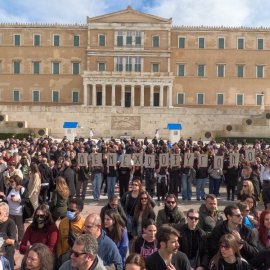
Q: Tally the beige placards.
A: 13